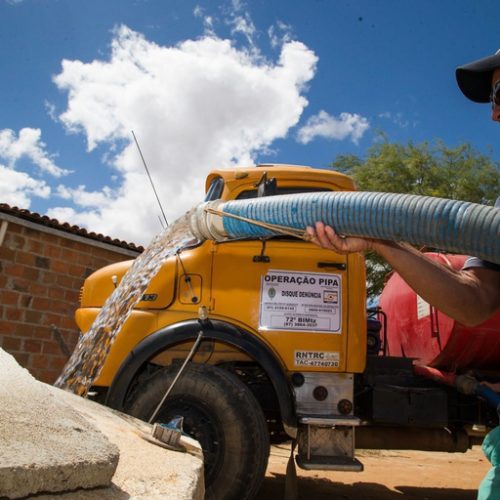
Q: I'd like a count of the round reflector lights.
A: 3